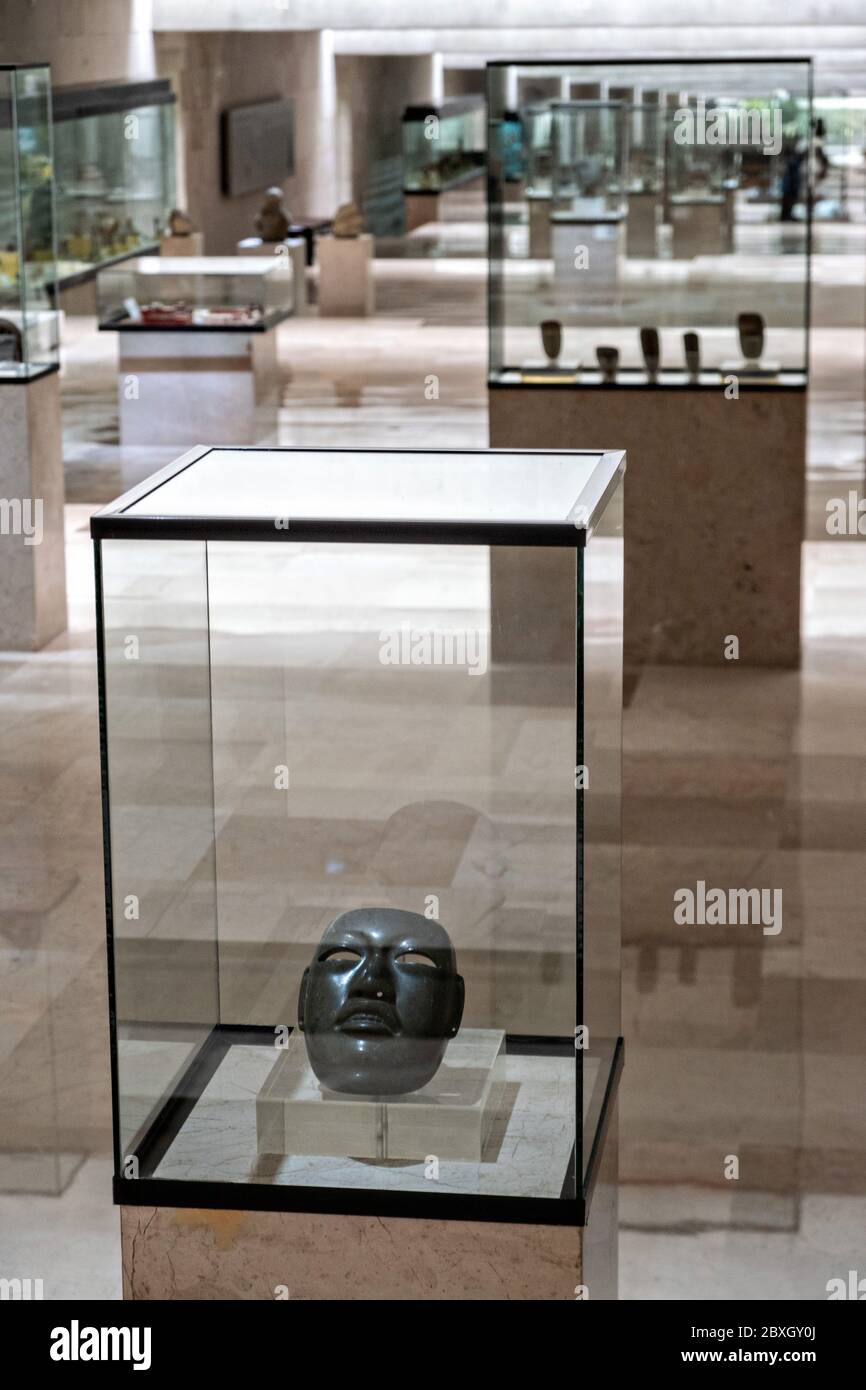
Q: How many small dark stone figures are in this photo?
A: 5